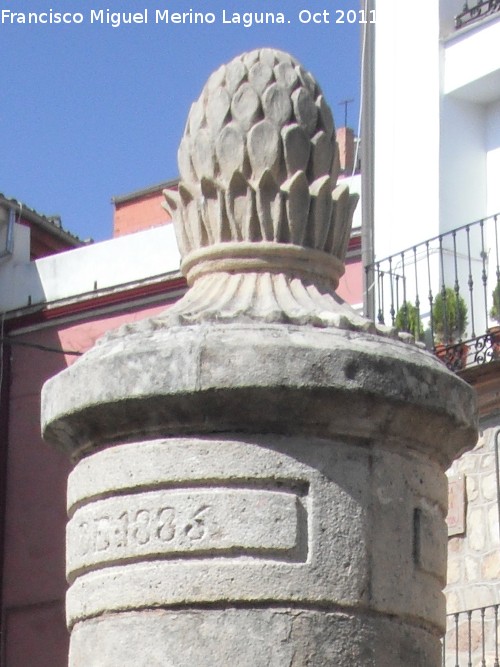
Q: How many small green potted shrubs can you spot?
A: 3